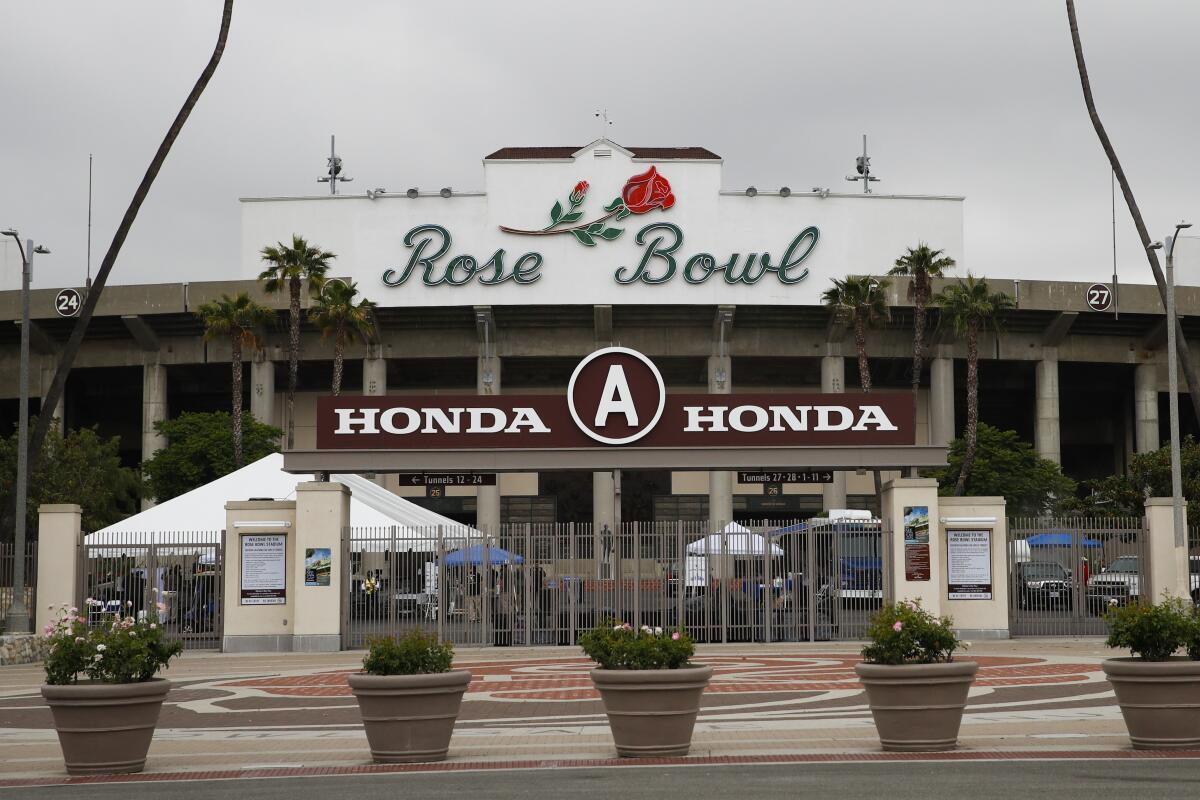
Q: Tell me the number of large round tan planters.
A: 5